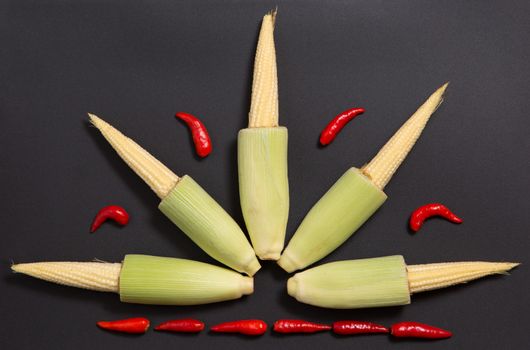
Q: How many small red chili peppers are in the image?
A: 10